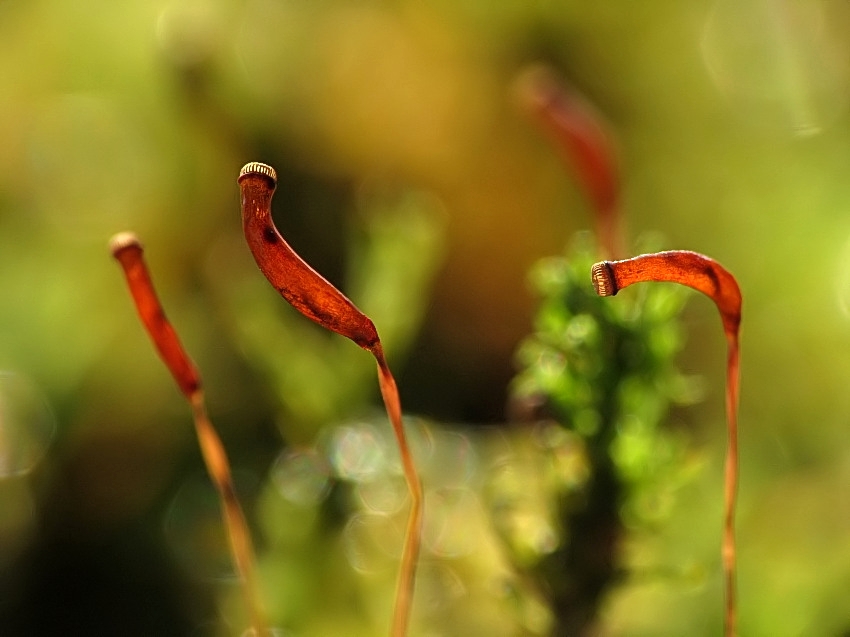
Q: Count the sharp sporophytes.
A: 2